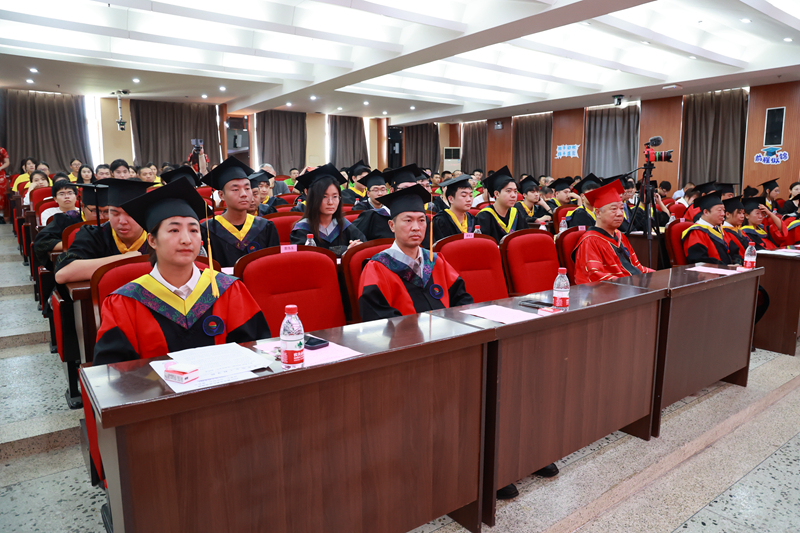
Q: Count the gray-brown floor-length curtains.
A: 9